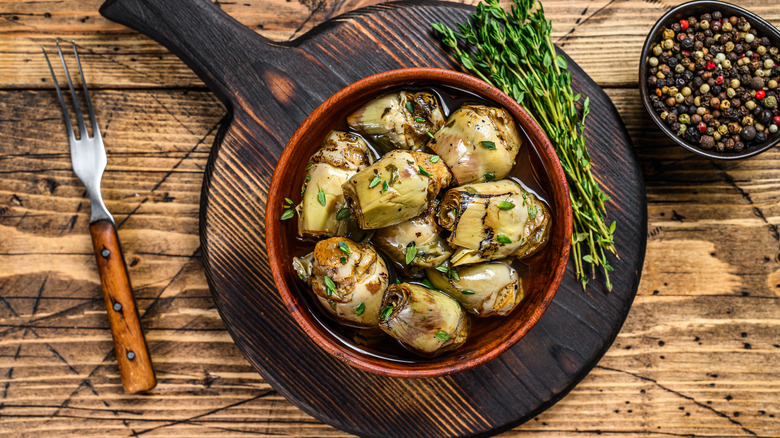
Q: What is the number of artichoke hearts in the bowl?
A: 9